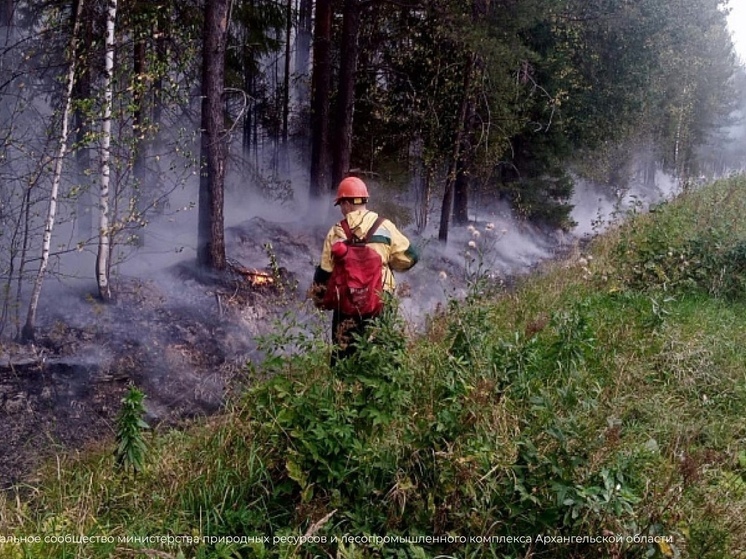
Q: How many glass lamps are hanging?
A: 0